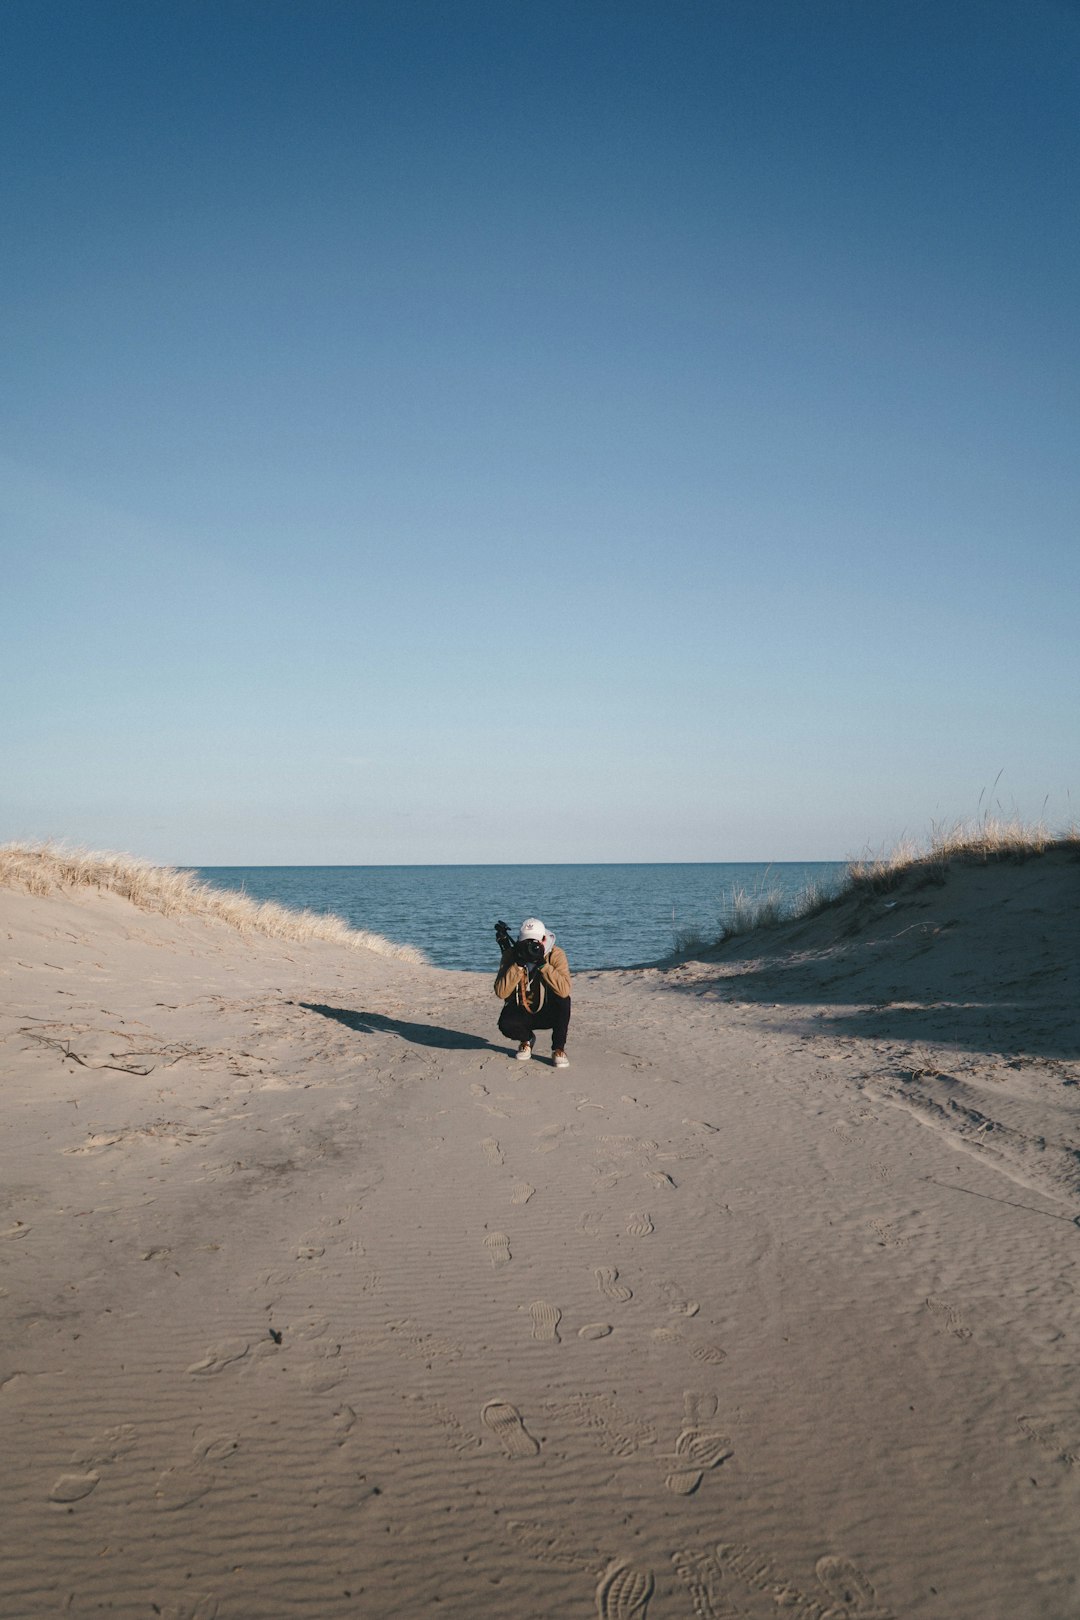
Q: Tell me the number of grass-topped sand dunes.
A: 2